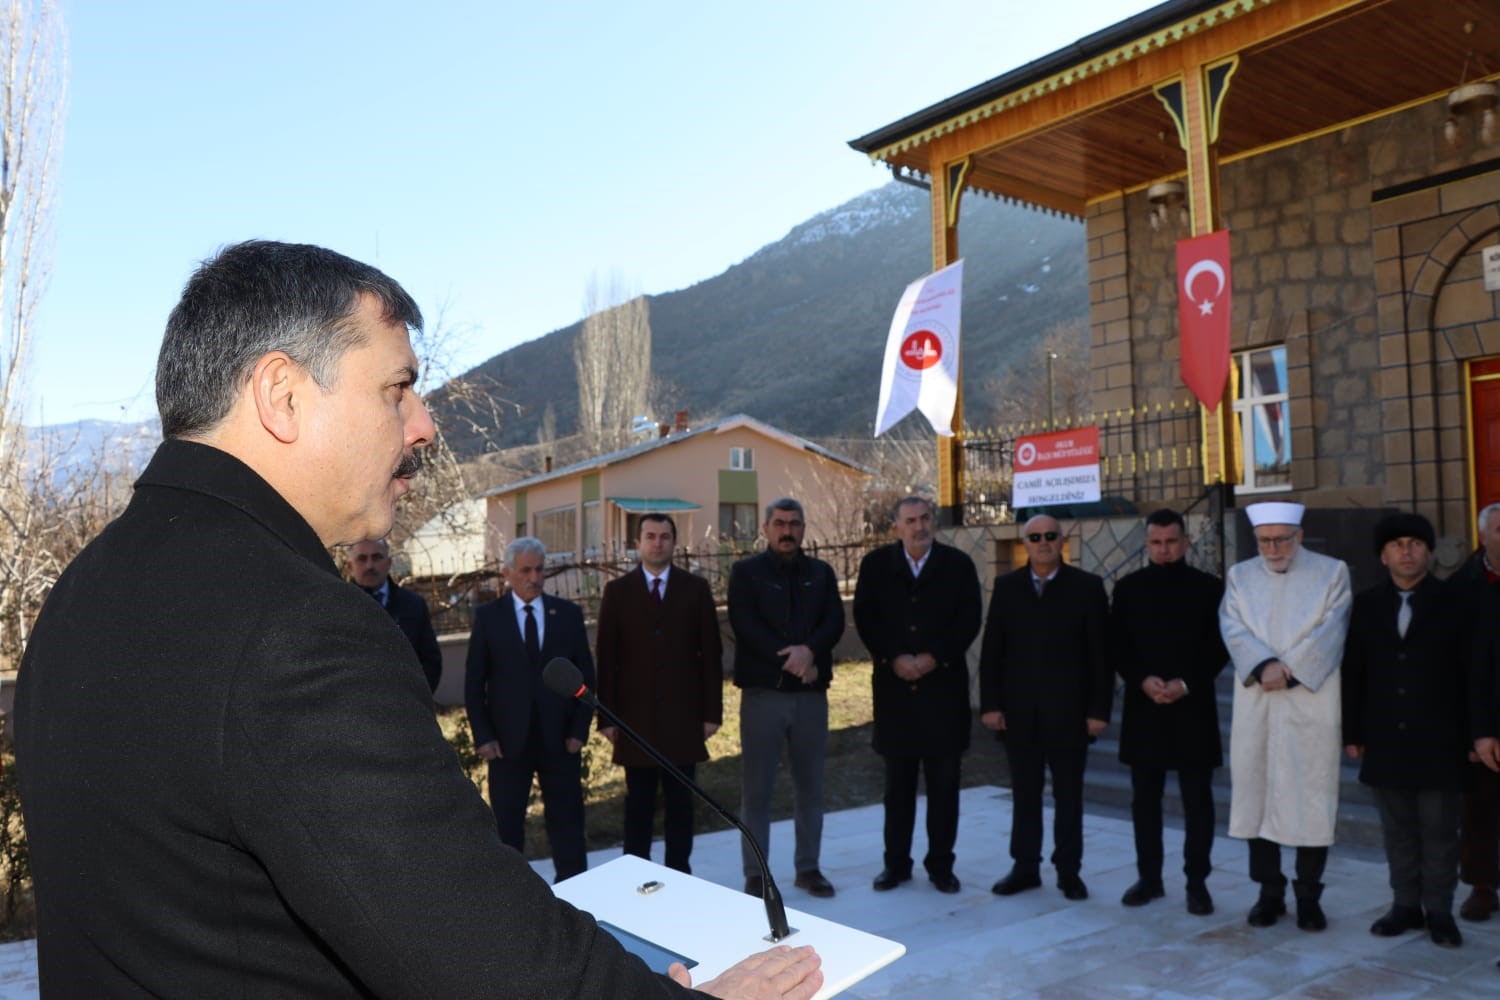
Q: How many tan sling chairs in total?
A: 0